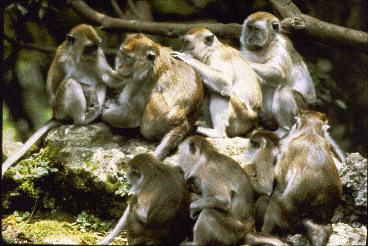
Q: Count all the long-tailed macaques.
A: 8